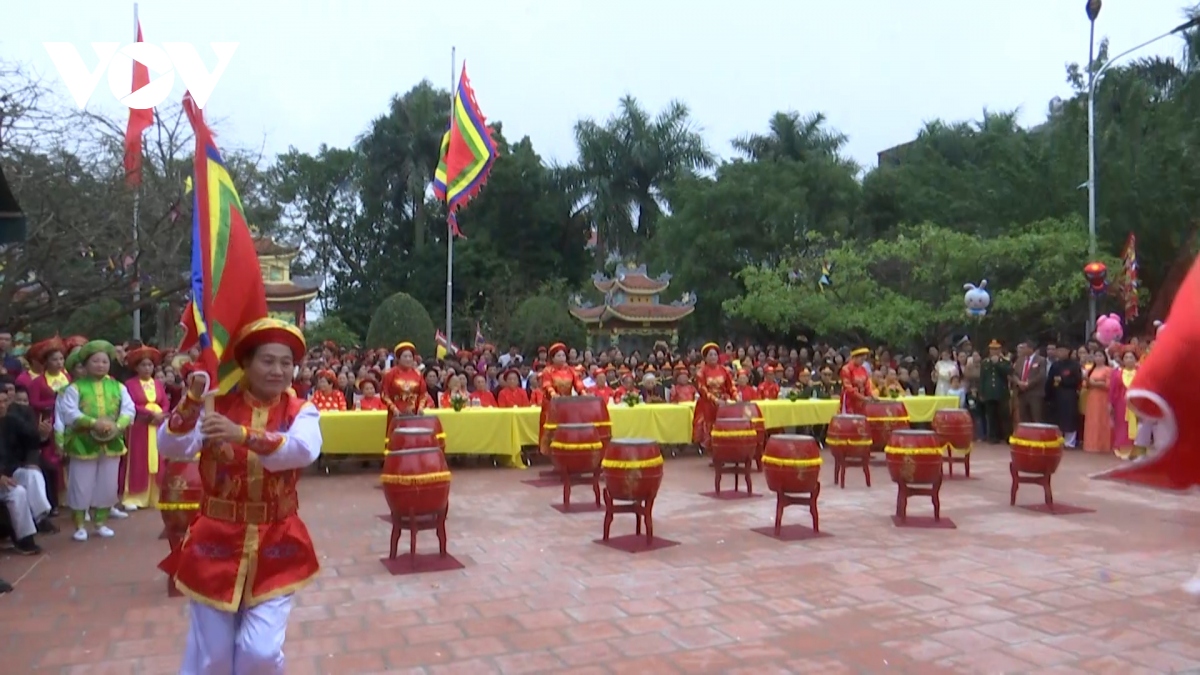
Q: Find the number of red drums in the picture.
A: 15